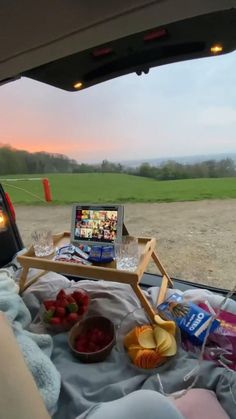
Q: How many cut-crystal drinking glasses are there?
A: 2